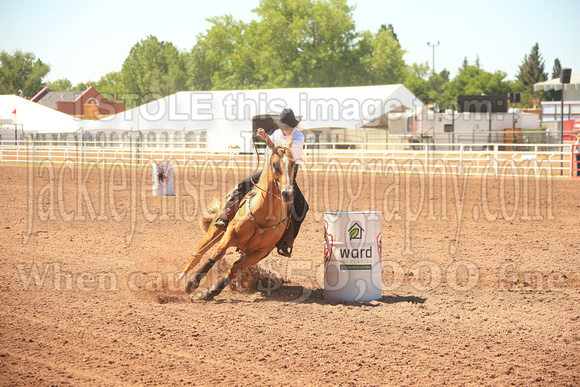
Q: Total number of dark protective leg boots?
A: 2